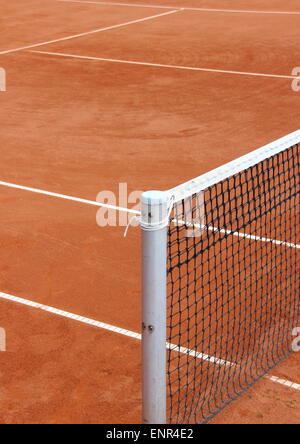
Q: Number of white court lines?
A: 5